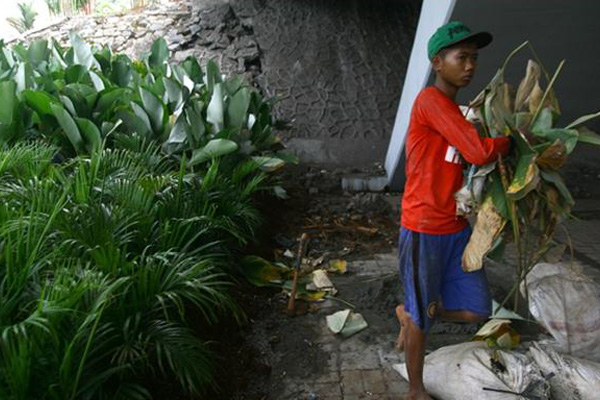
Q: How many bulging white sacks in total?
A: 3